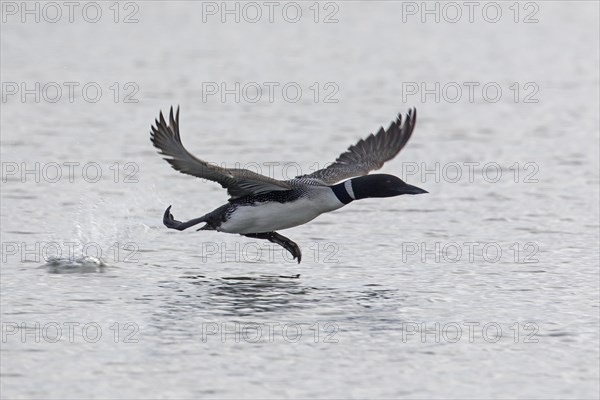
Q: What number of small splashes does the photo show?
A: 1